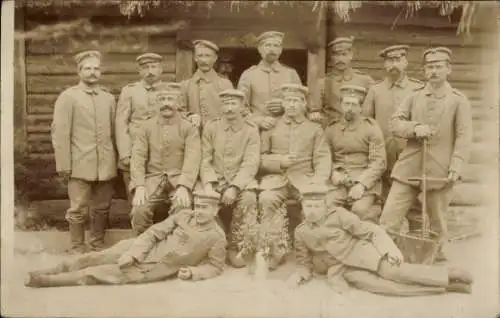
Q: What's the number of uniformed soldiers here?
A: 13